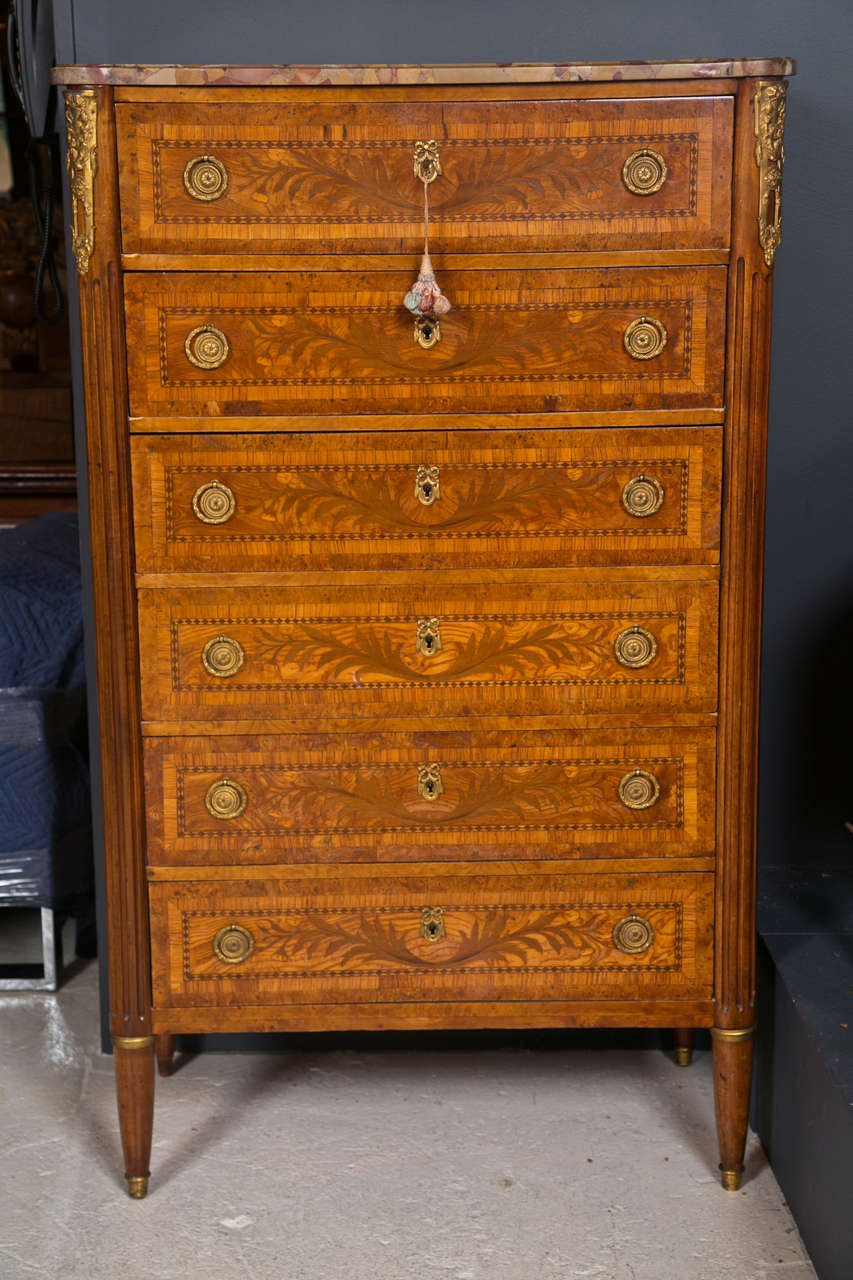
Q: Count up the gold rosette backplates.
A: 12